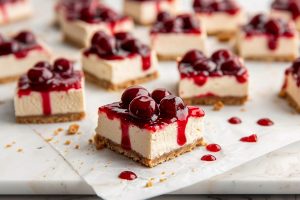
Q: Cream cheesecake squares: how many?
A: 13